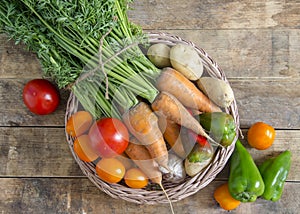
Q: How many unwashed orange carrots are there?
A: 5